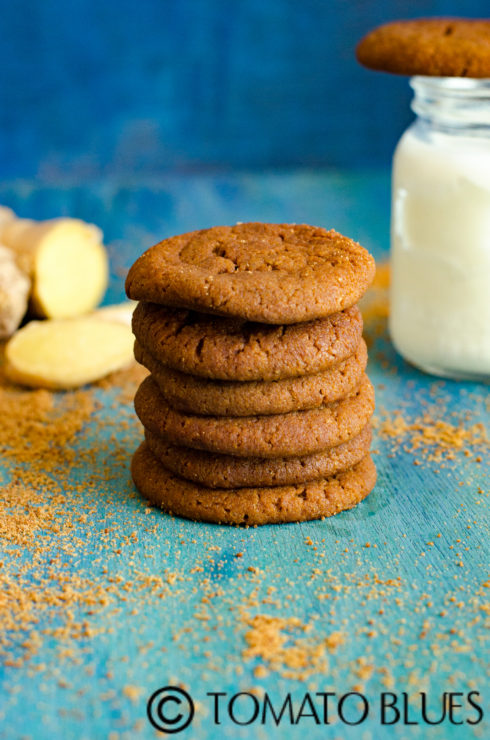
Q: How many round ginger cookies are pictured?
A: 7